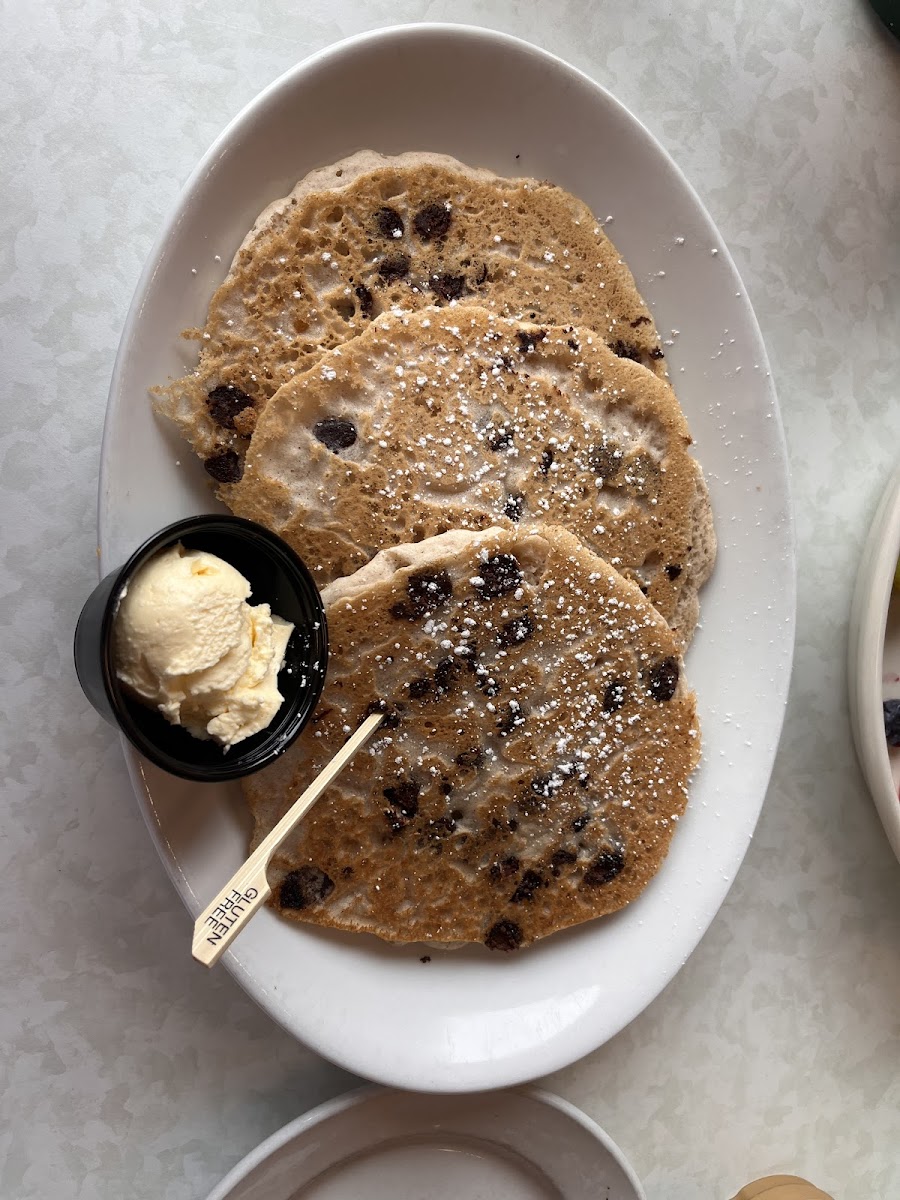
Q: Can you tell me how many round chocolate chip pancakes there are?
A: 3